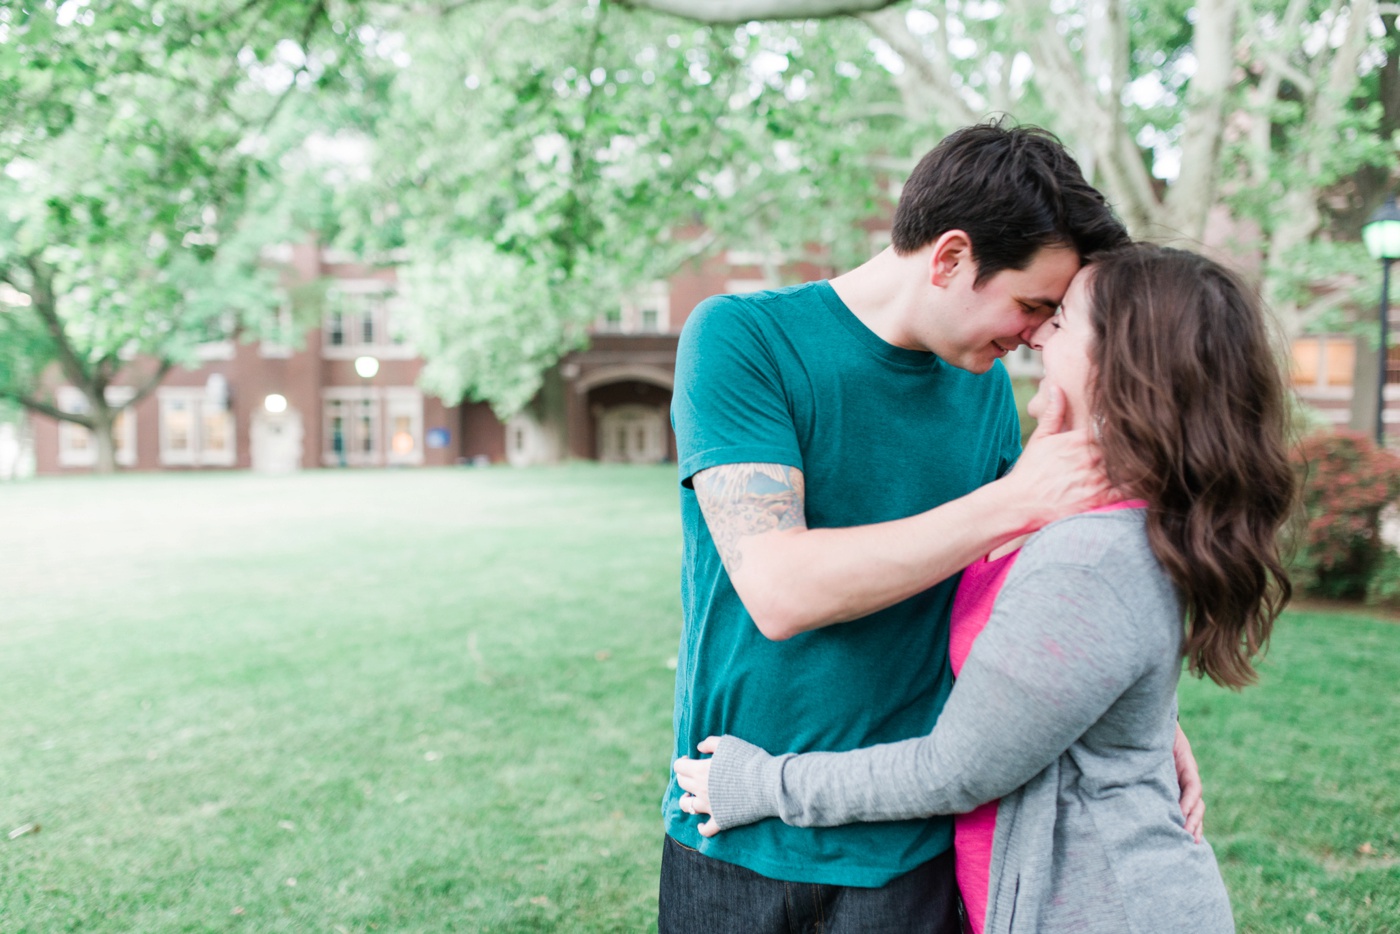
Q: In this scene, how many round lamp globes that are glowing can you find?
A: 2